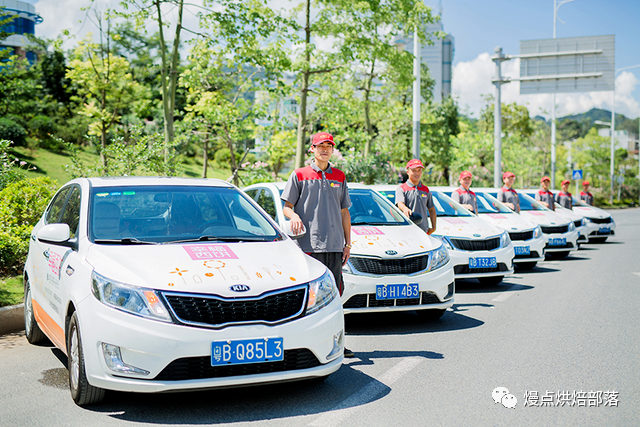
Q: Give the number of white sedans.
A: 7